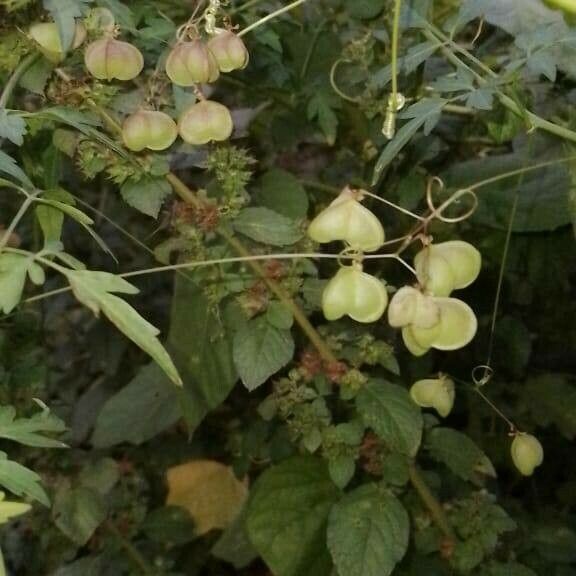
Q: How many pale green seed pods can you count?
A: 13